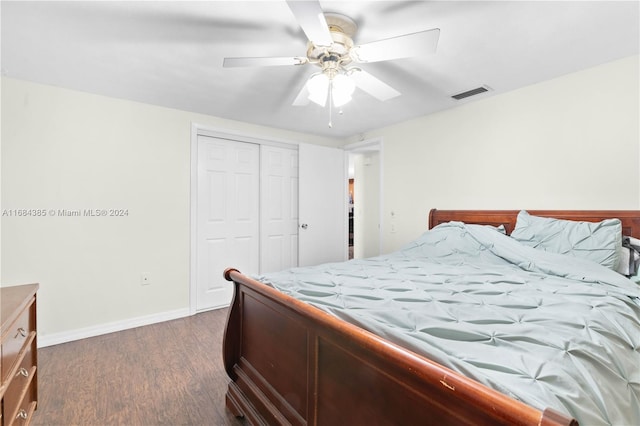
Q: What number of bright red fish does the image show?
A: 0